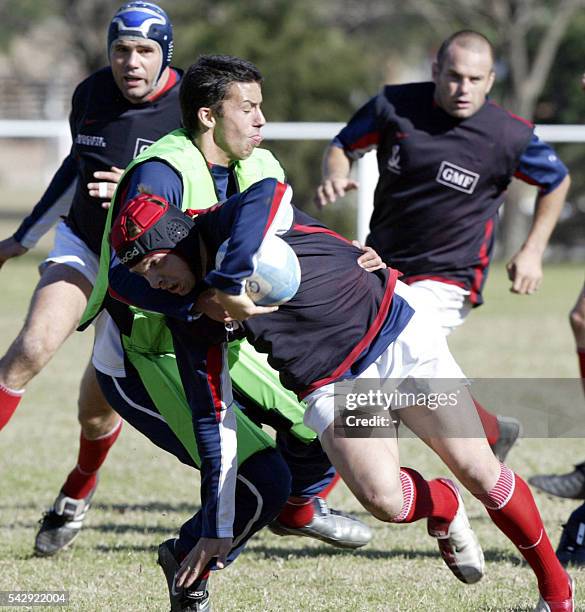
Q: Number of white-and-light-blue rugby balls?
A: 1